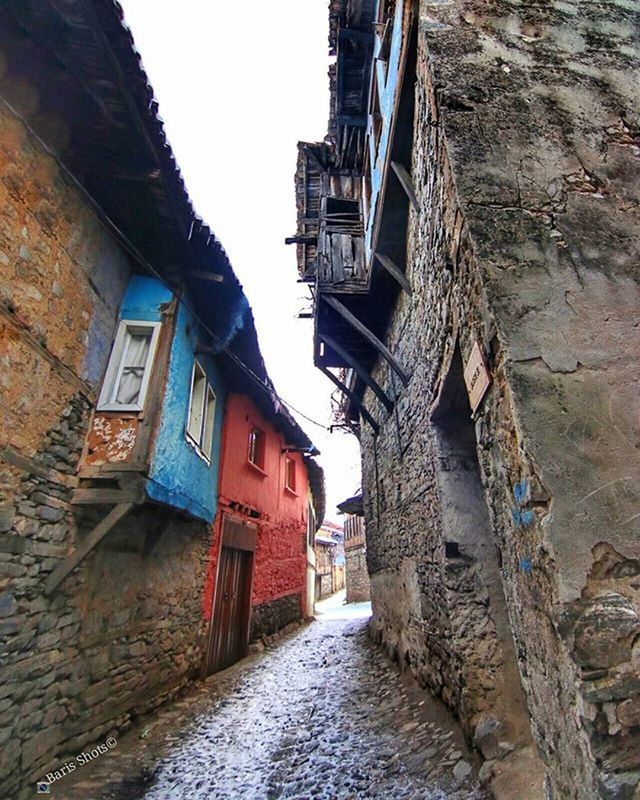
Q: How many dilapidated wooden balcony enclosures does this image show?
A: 1